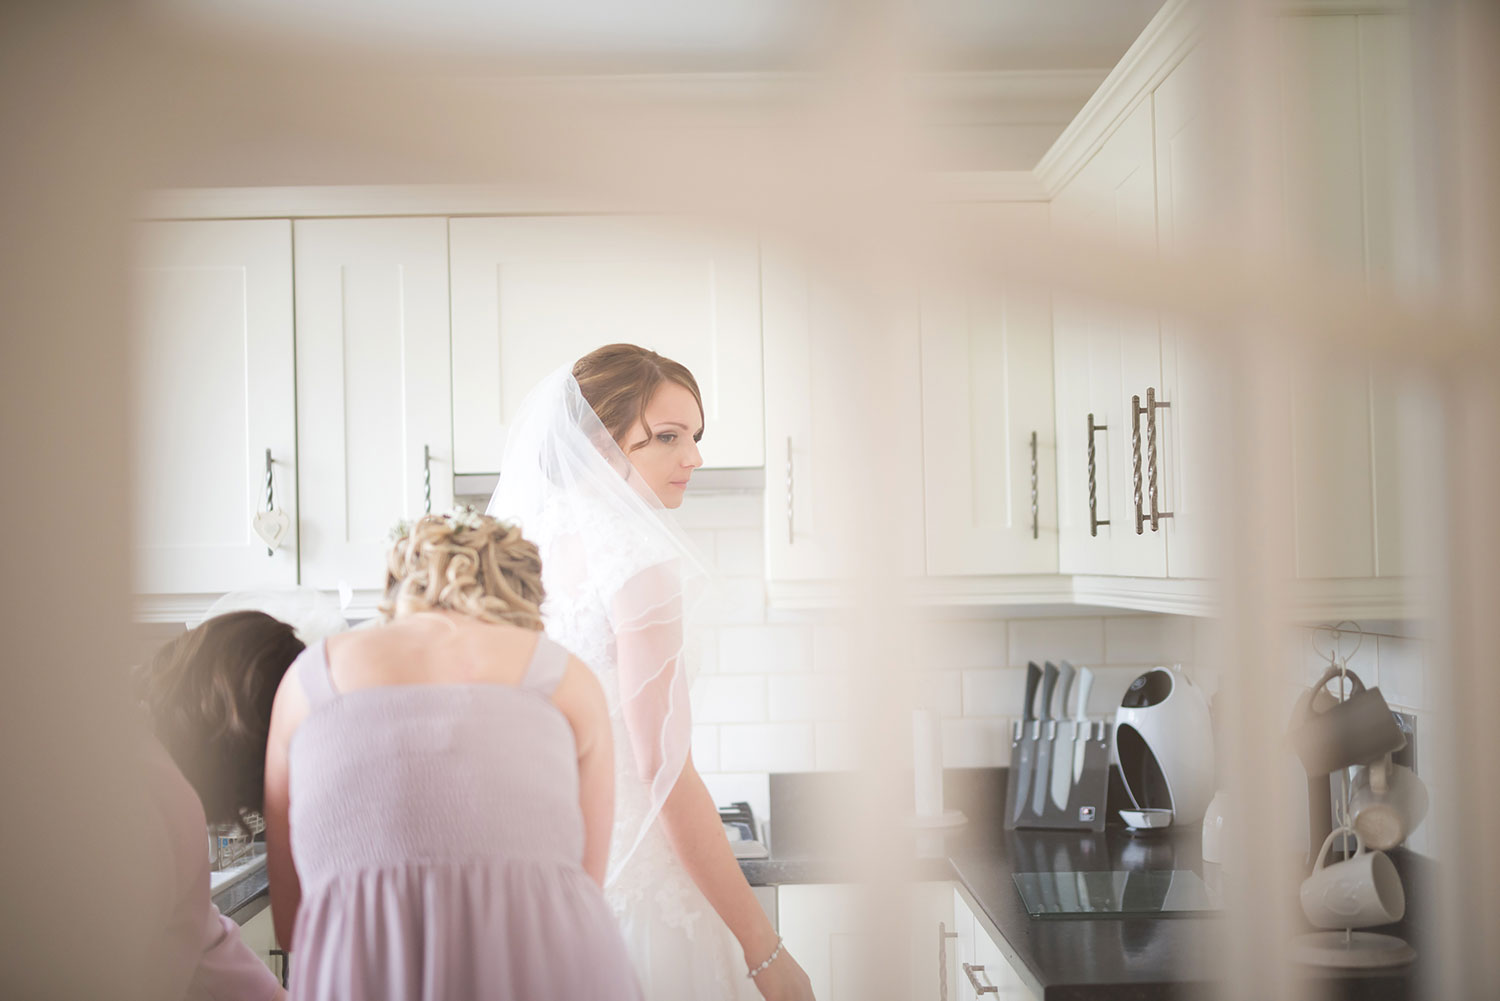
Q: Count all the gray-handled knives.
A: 3